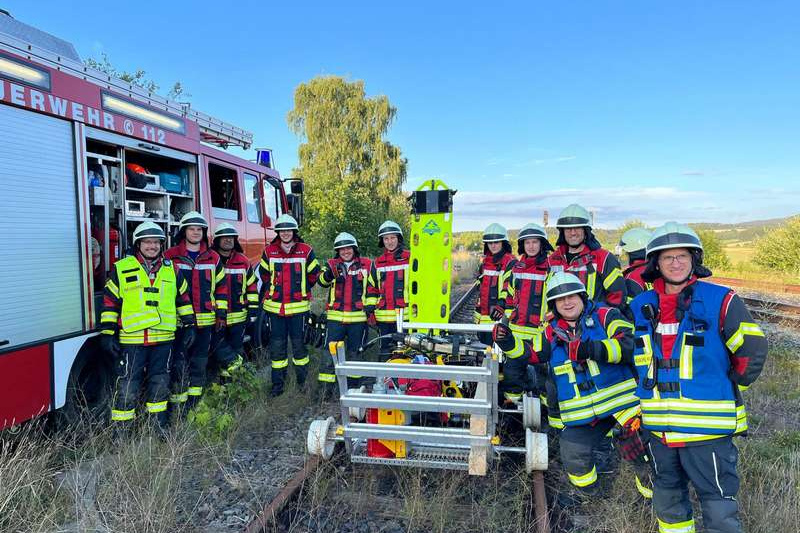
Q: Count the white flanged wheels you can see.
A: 4